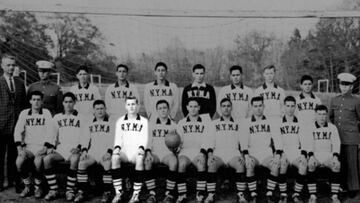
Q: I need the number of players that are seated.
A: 10